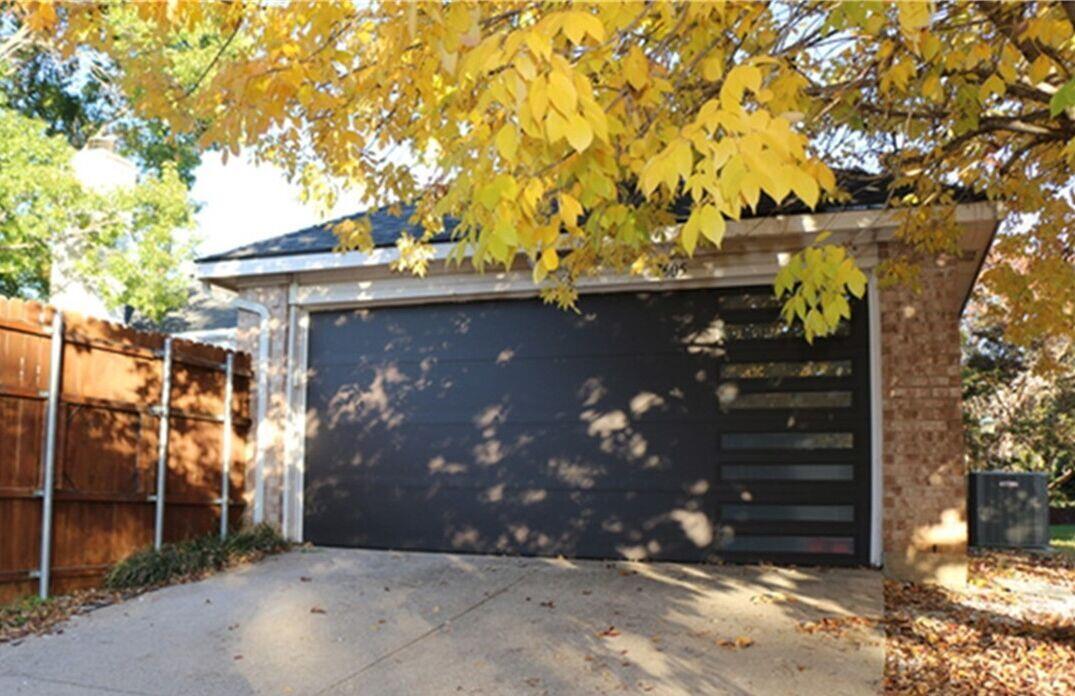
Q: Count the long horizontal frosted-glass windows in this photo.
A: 8